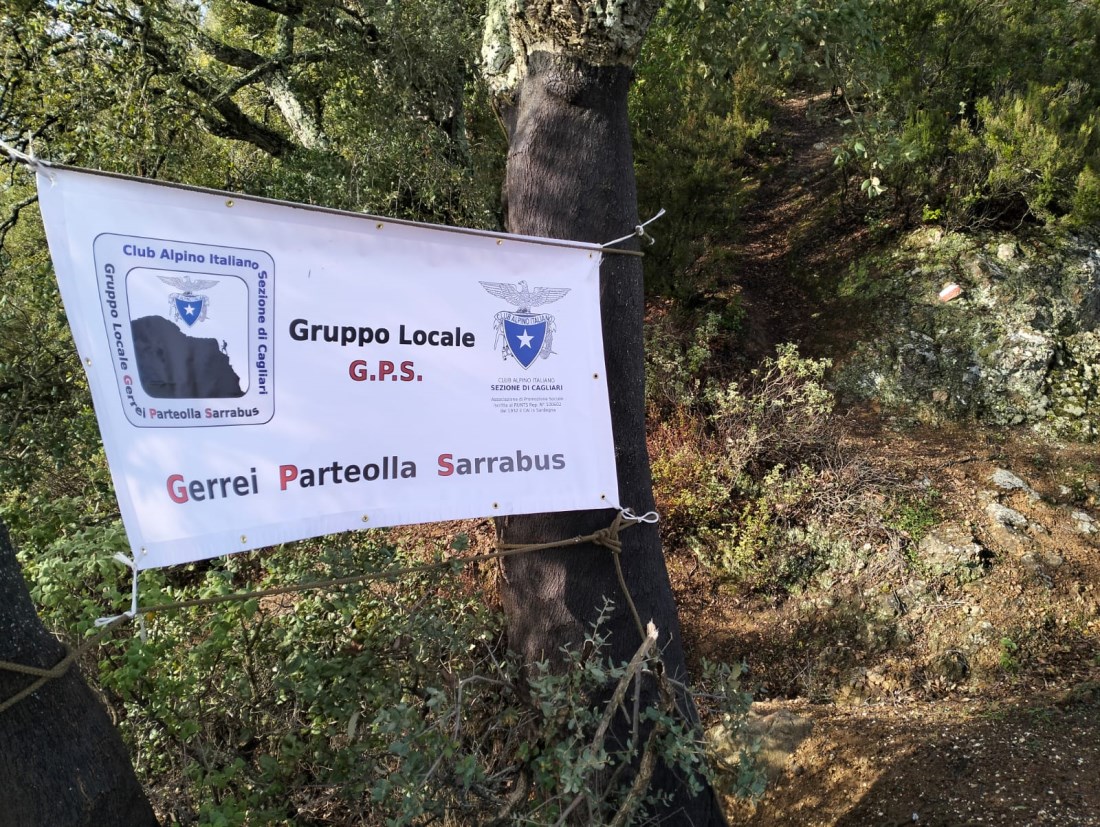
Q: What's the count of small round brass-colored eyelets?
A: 11